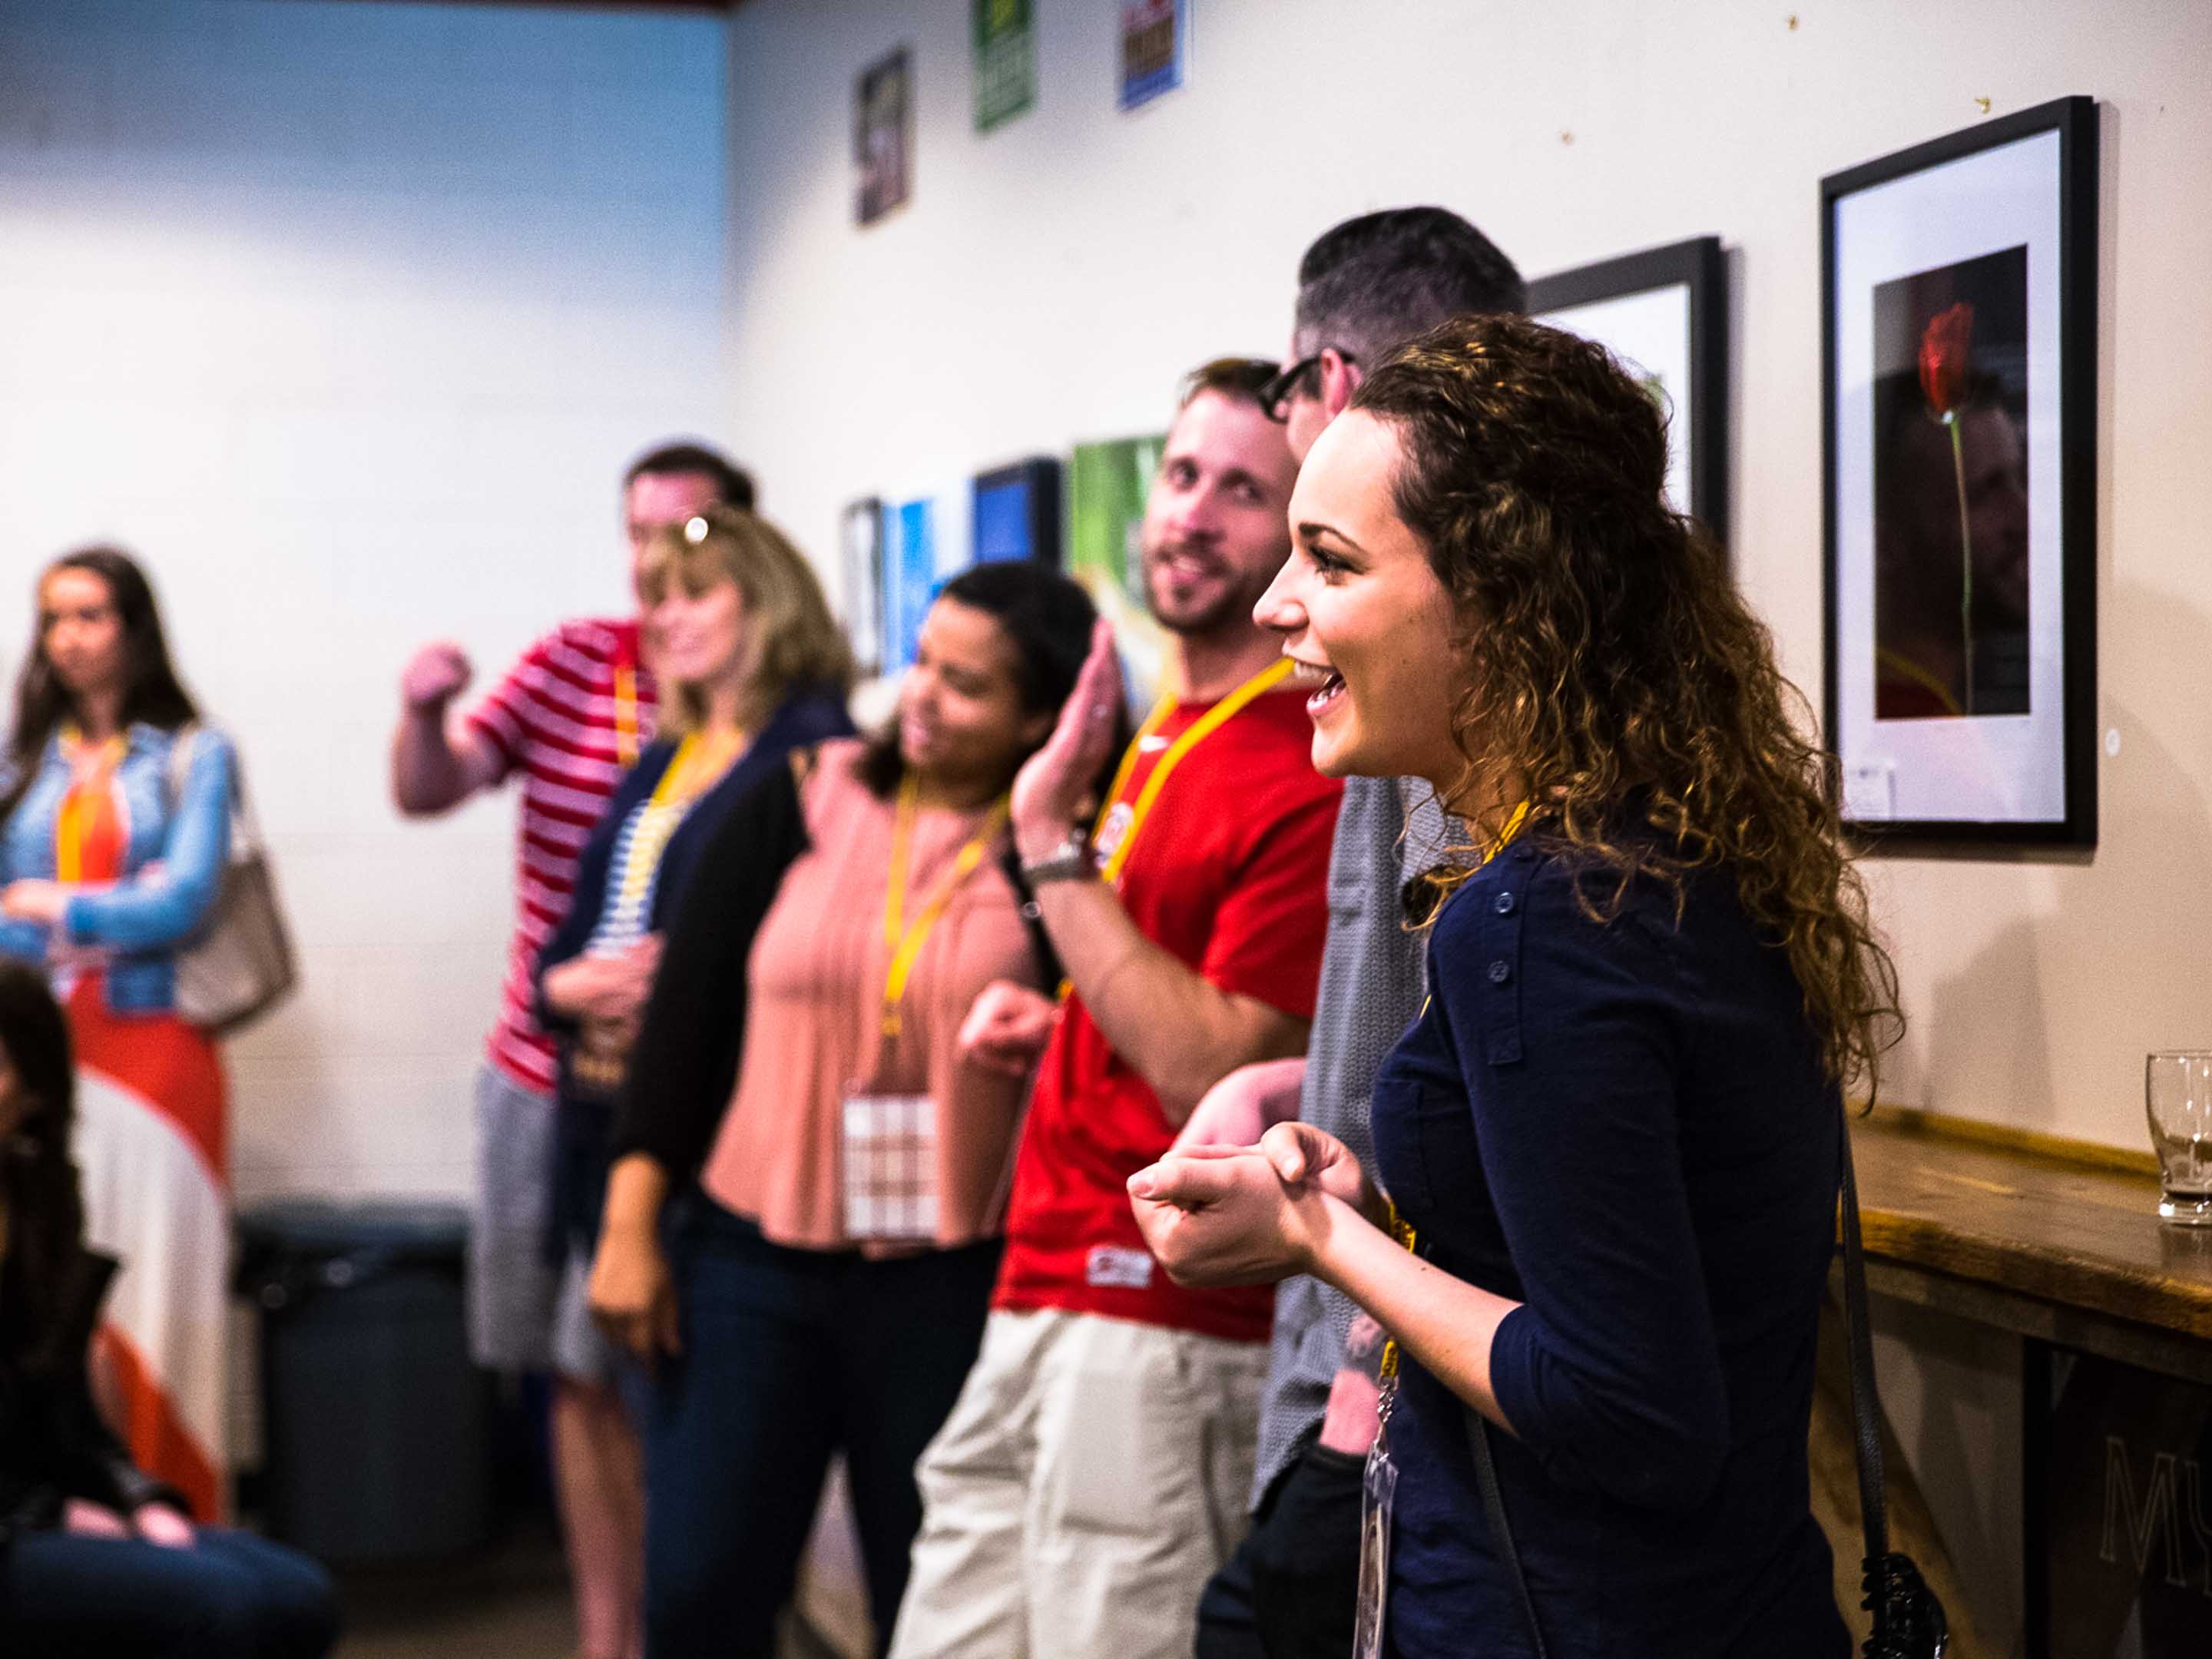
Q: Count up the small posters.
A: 3